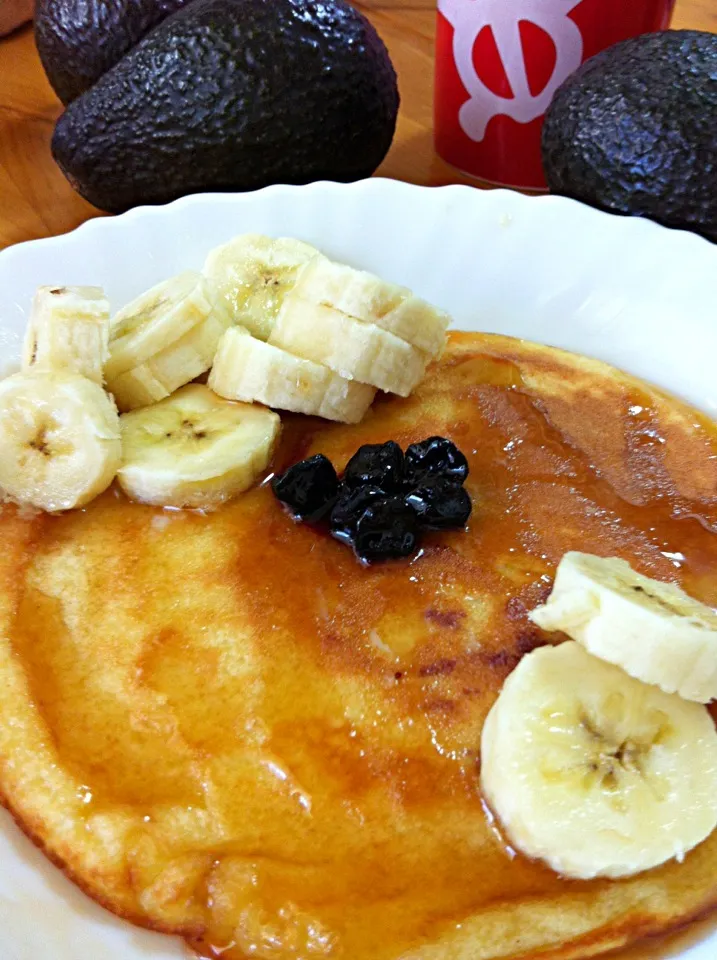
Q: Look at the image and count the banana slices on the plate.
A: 11